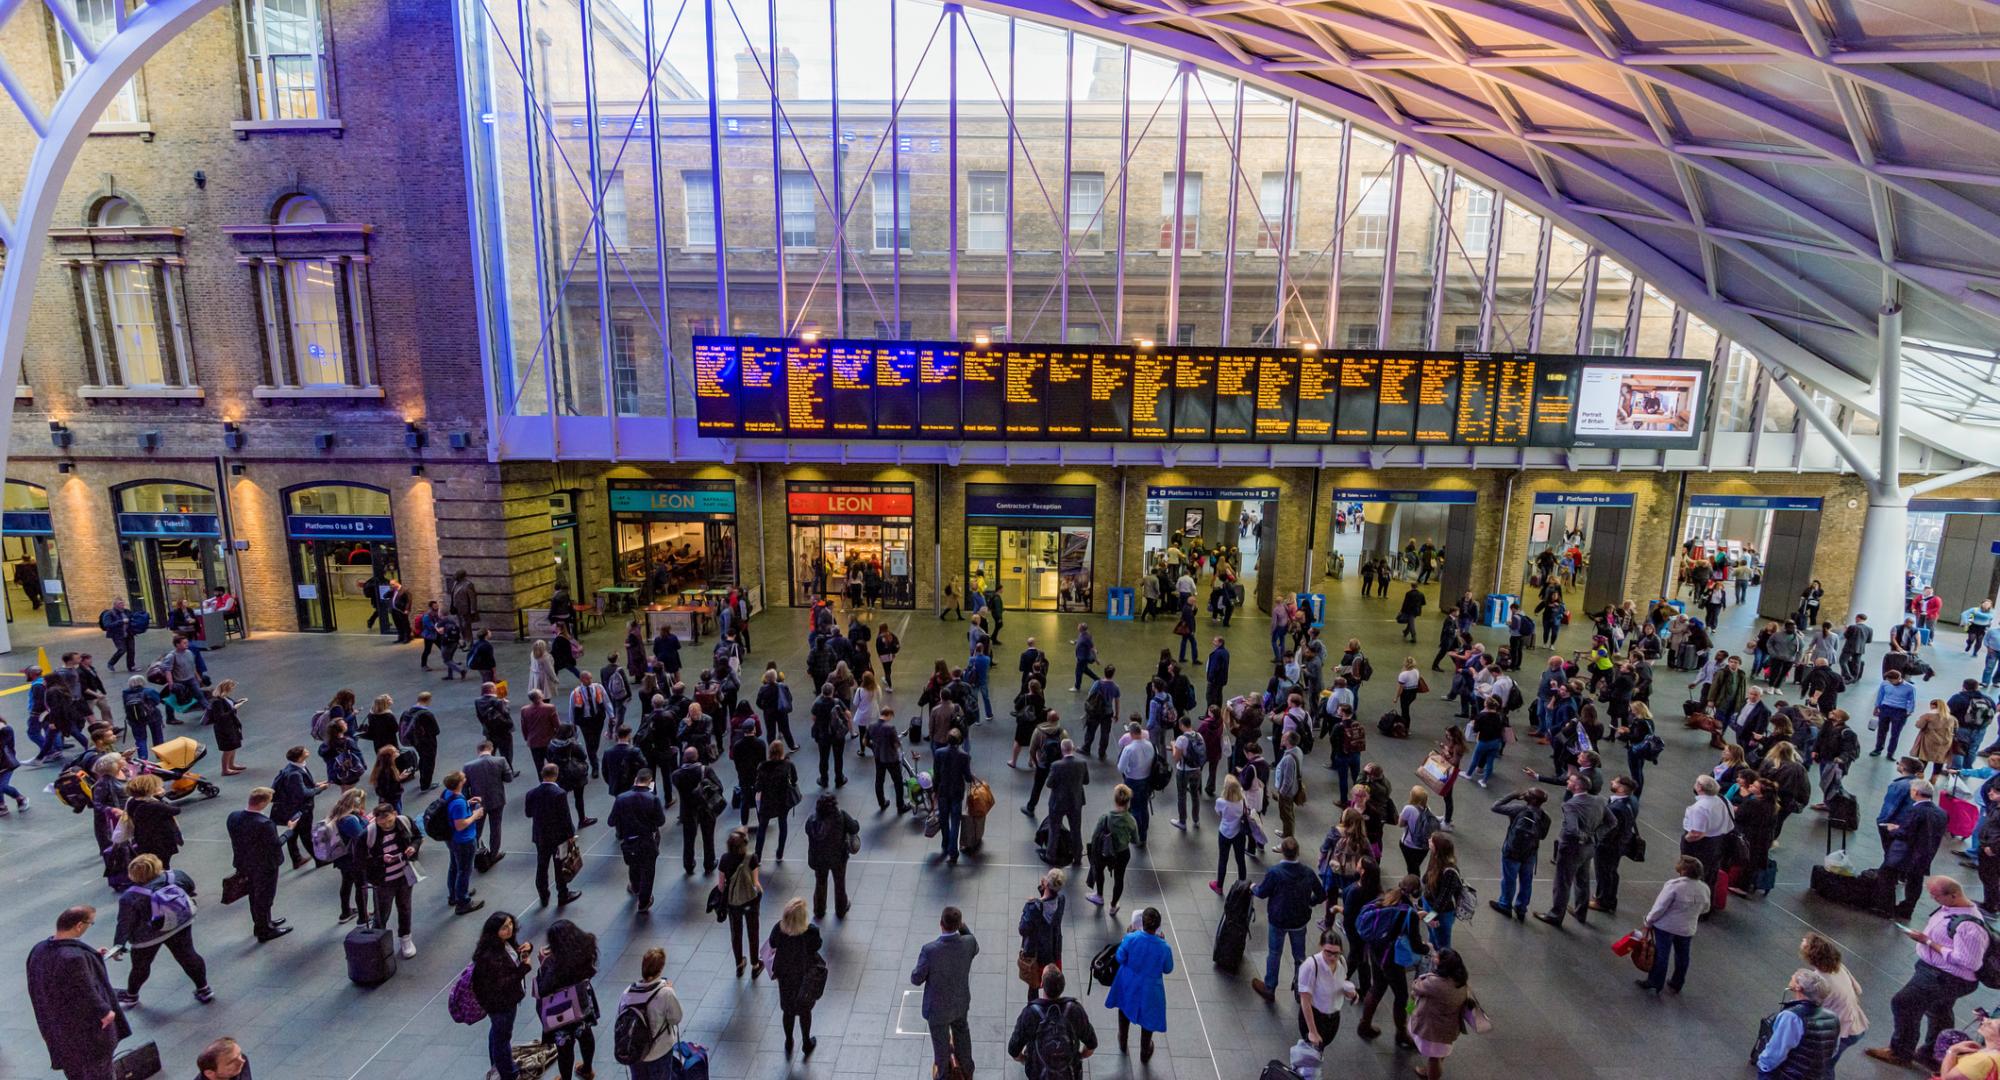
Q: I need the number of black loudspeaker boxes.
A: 6